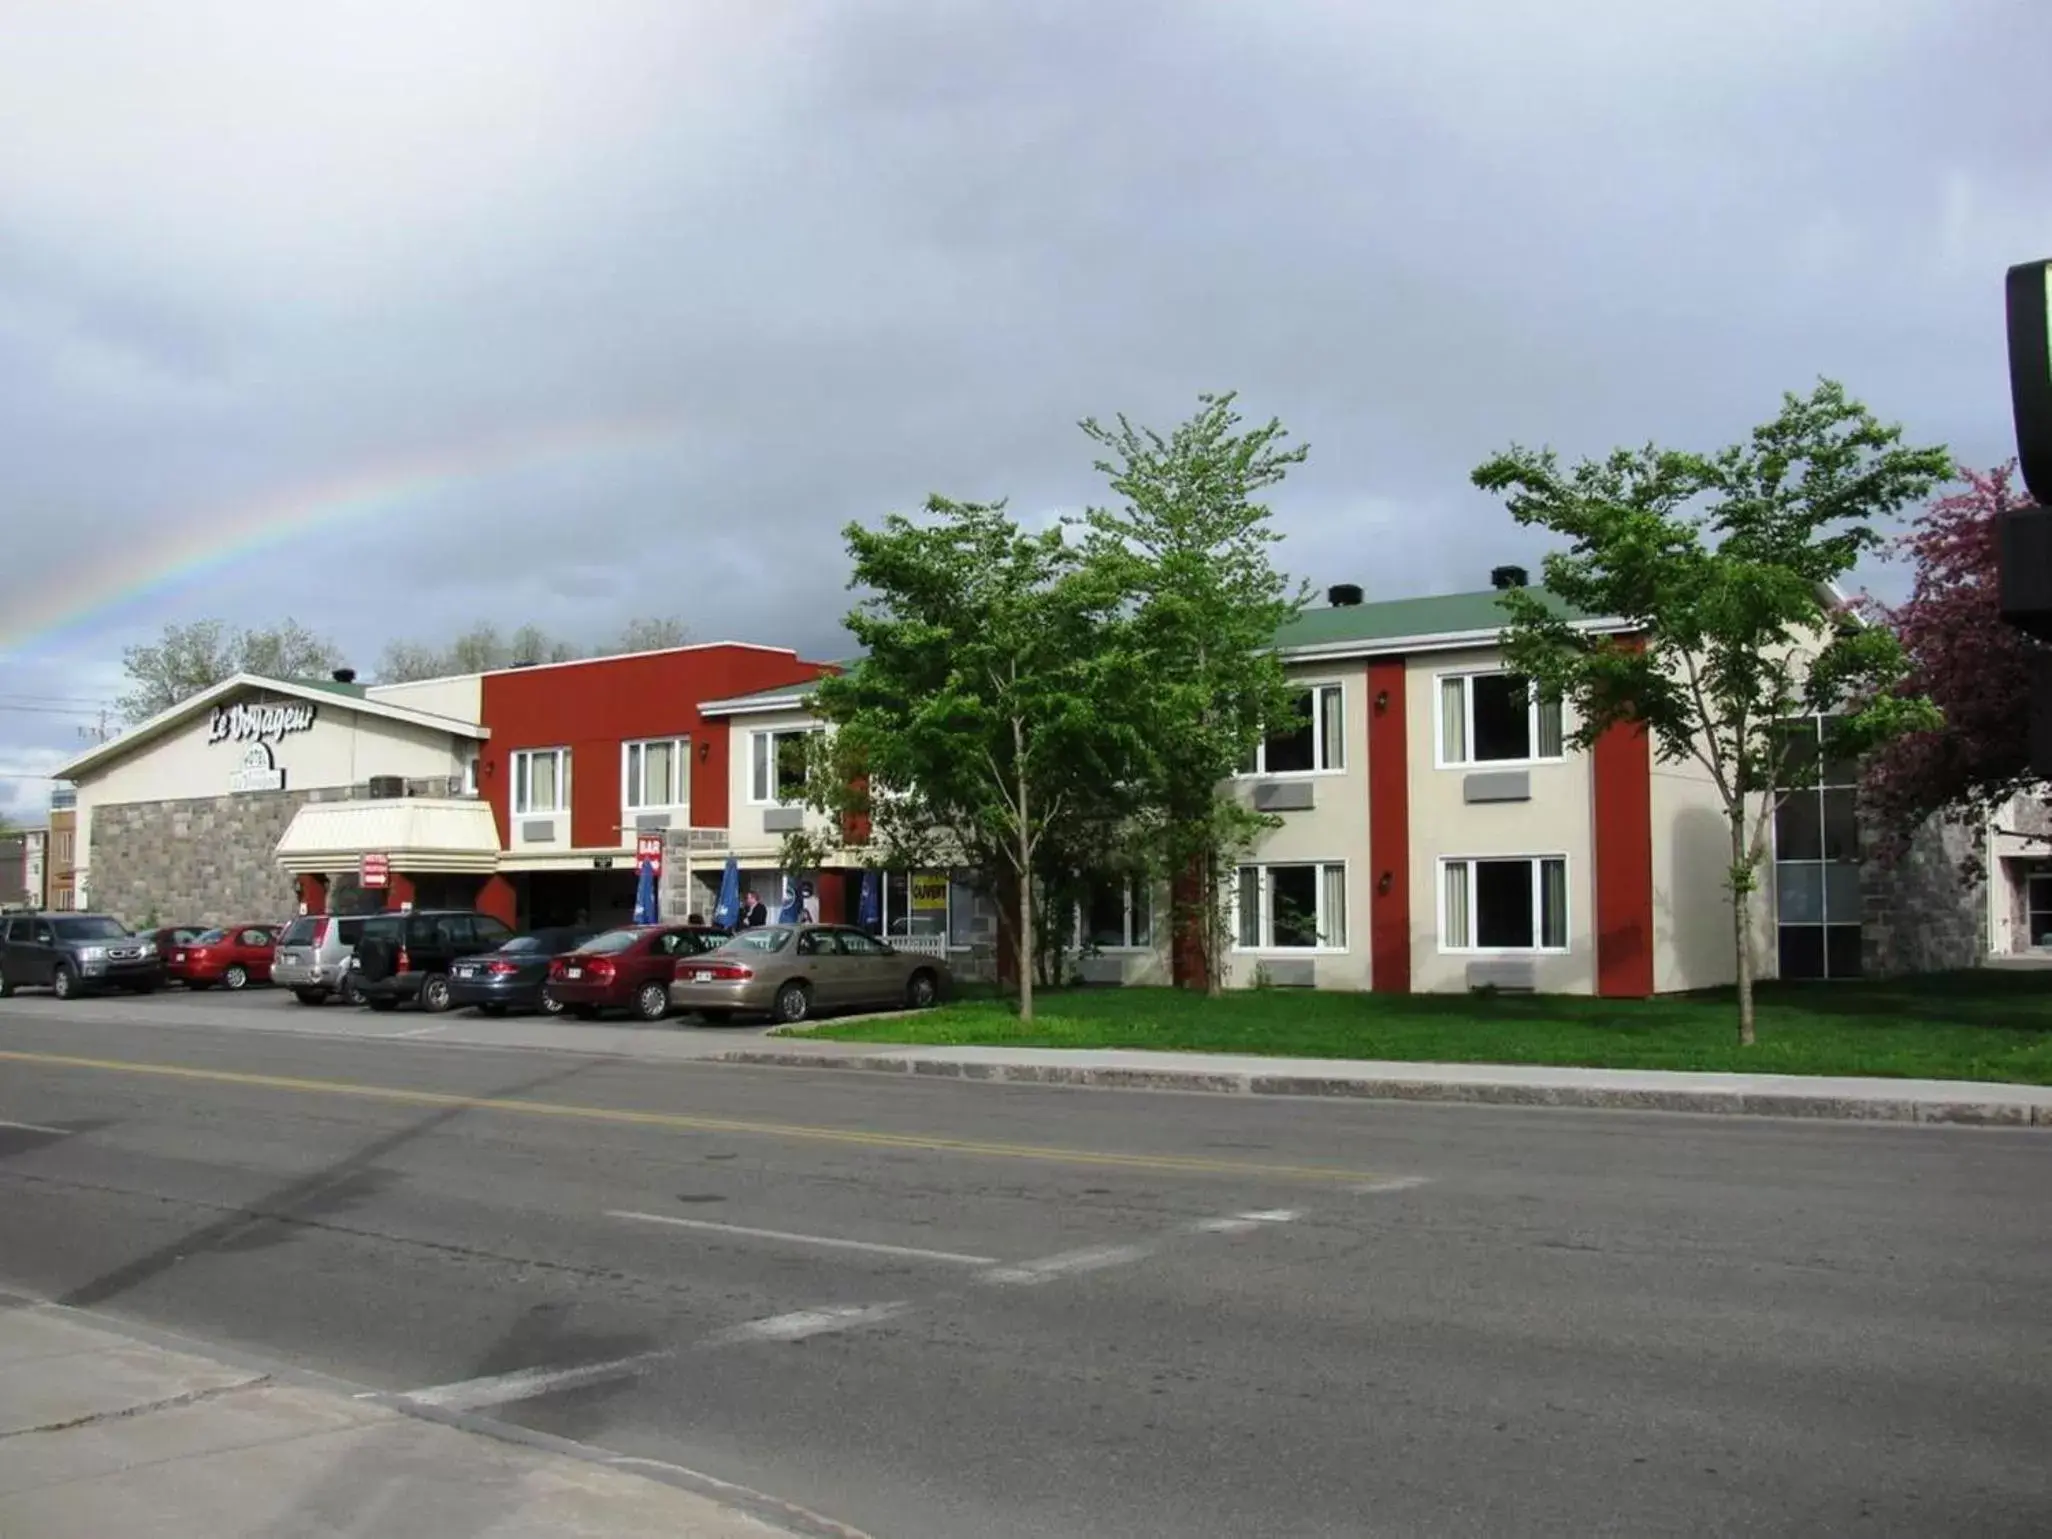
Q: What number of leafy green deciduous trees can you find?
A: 3